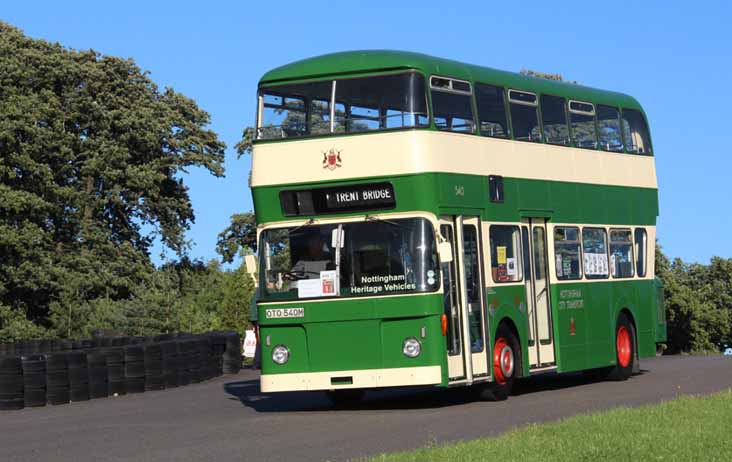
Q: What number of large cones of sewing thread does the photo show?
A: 0